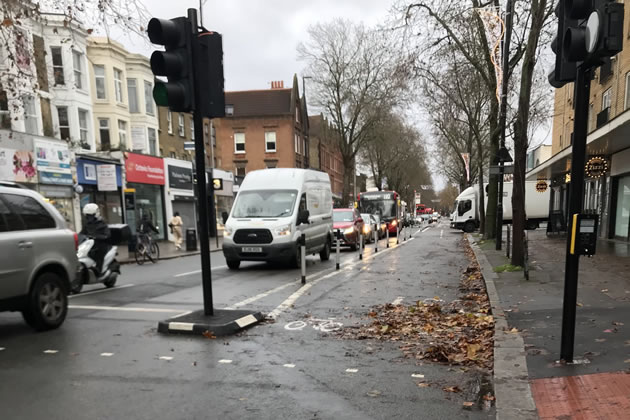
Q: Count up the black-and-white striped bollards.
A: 8